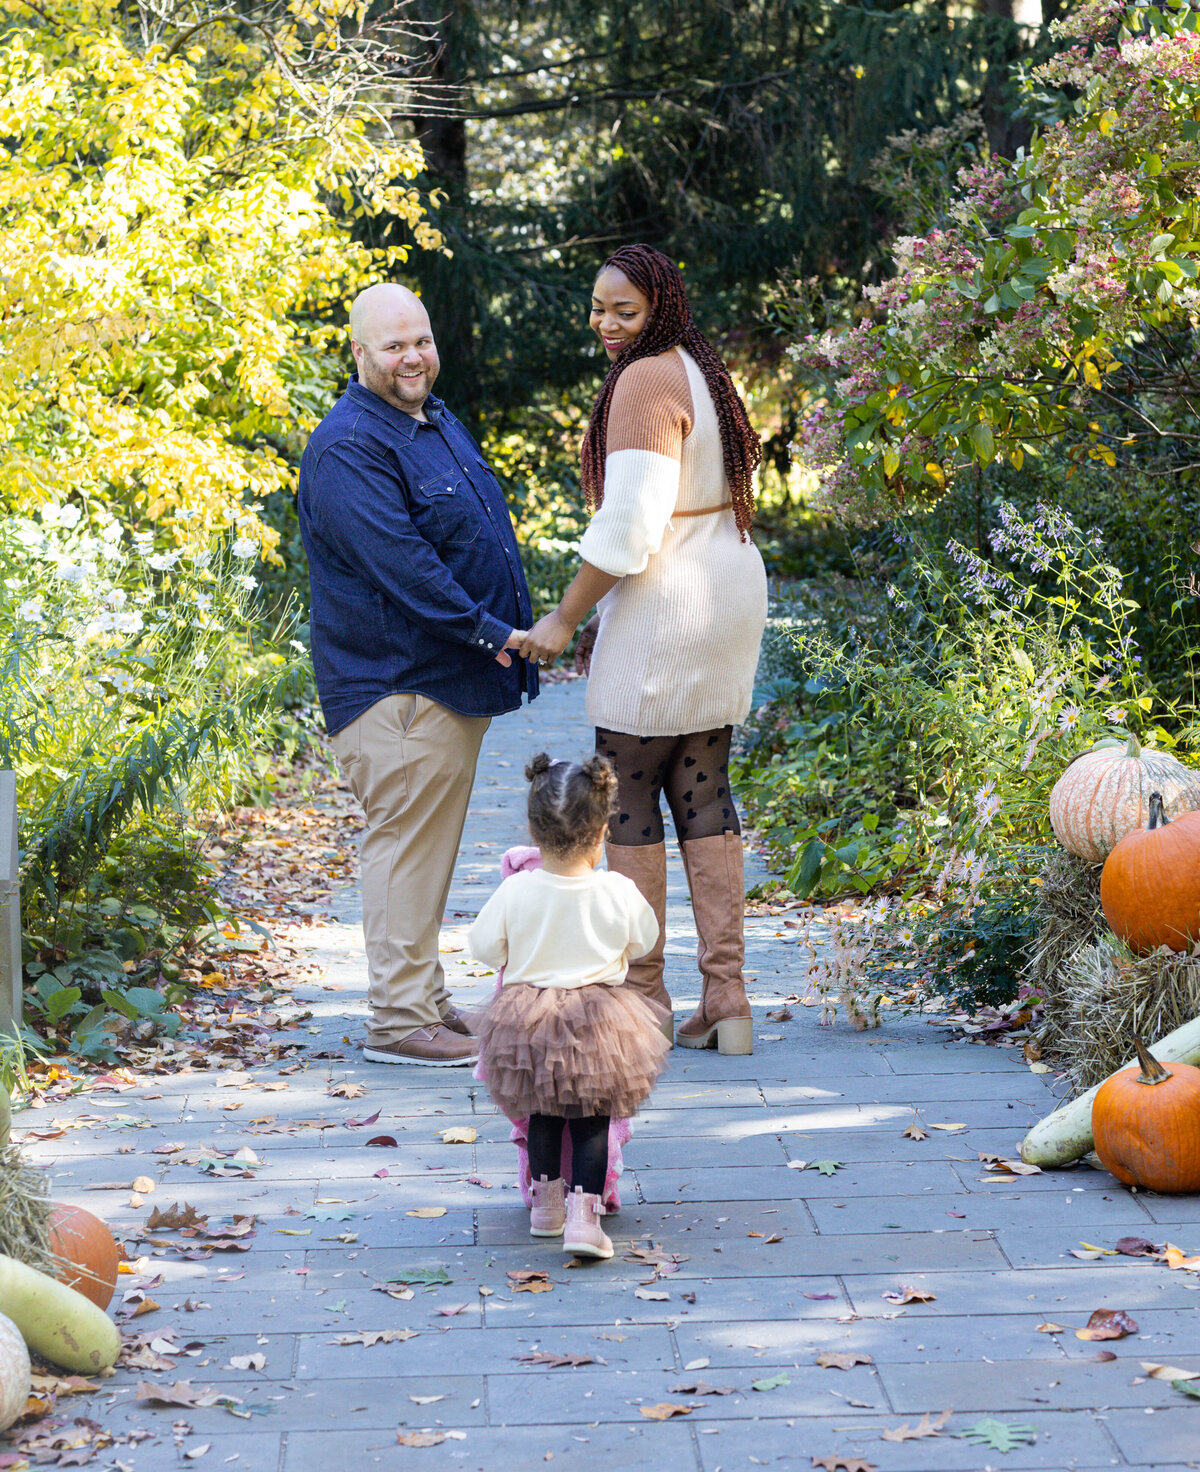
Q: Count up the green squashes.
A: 2